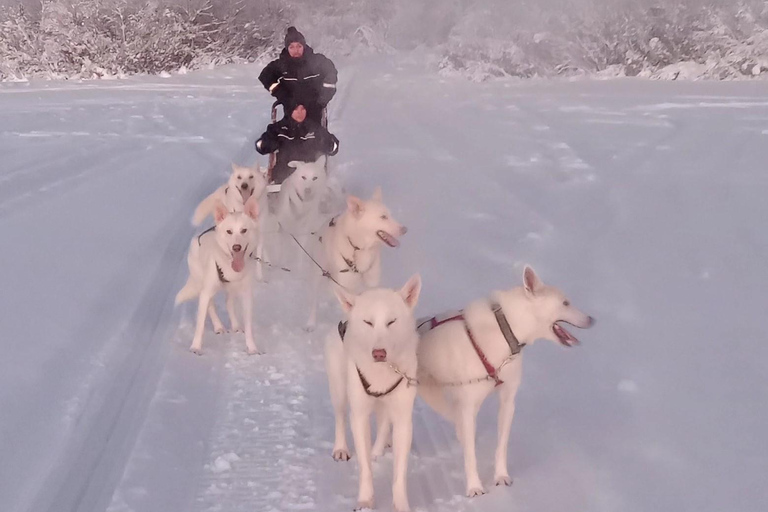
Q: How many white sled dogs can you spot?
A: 6